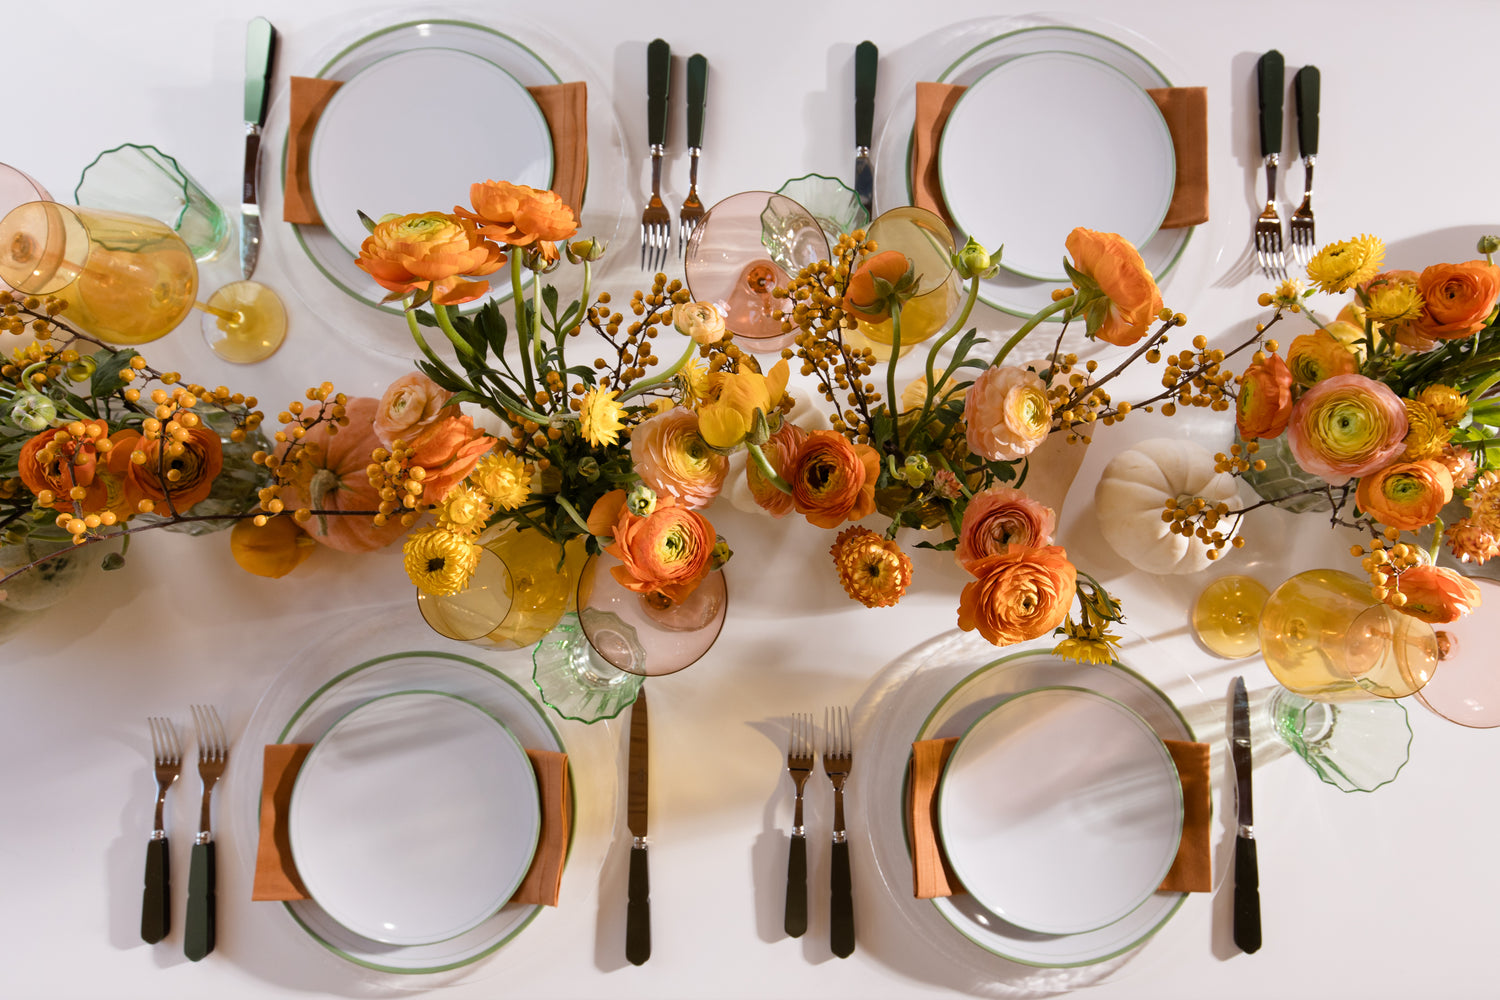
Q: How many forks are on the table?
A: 8